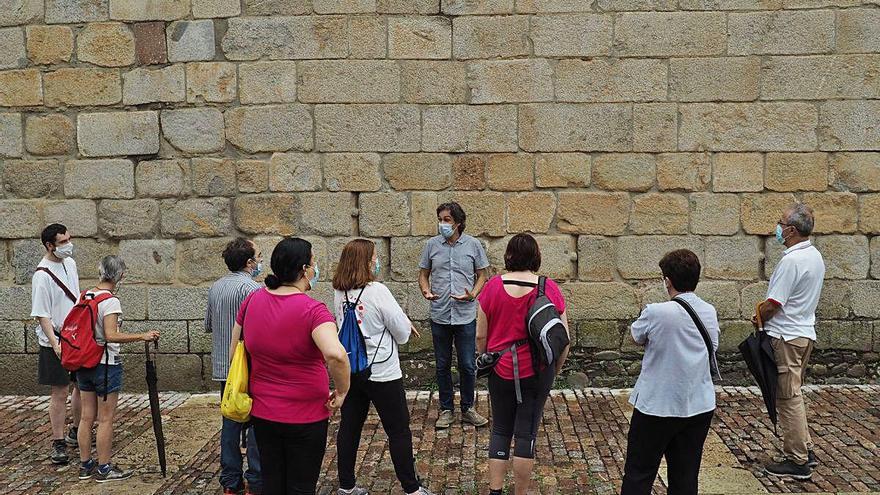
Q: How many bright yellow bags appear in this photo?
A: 1